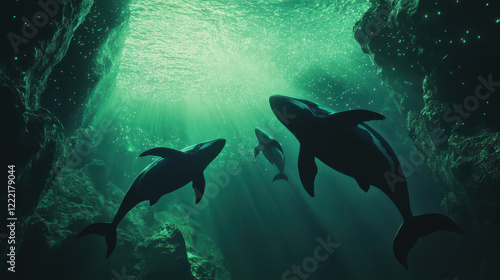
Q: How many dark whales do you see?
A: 3